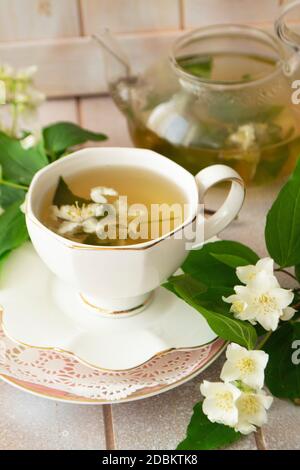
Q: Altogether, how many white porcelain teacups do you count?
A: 1